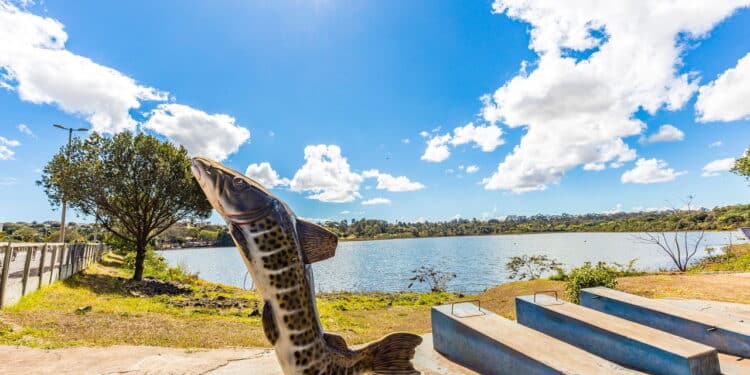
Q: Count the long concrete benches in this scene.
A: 3